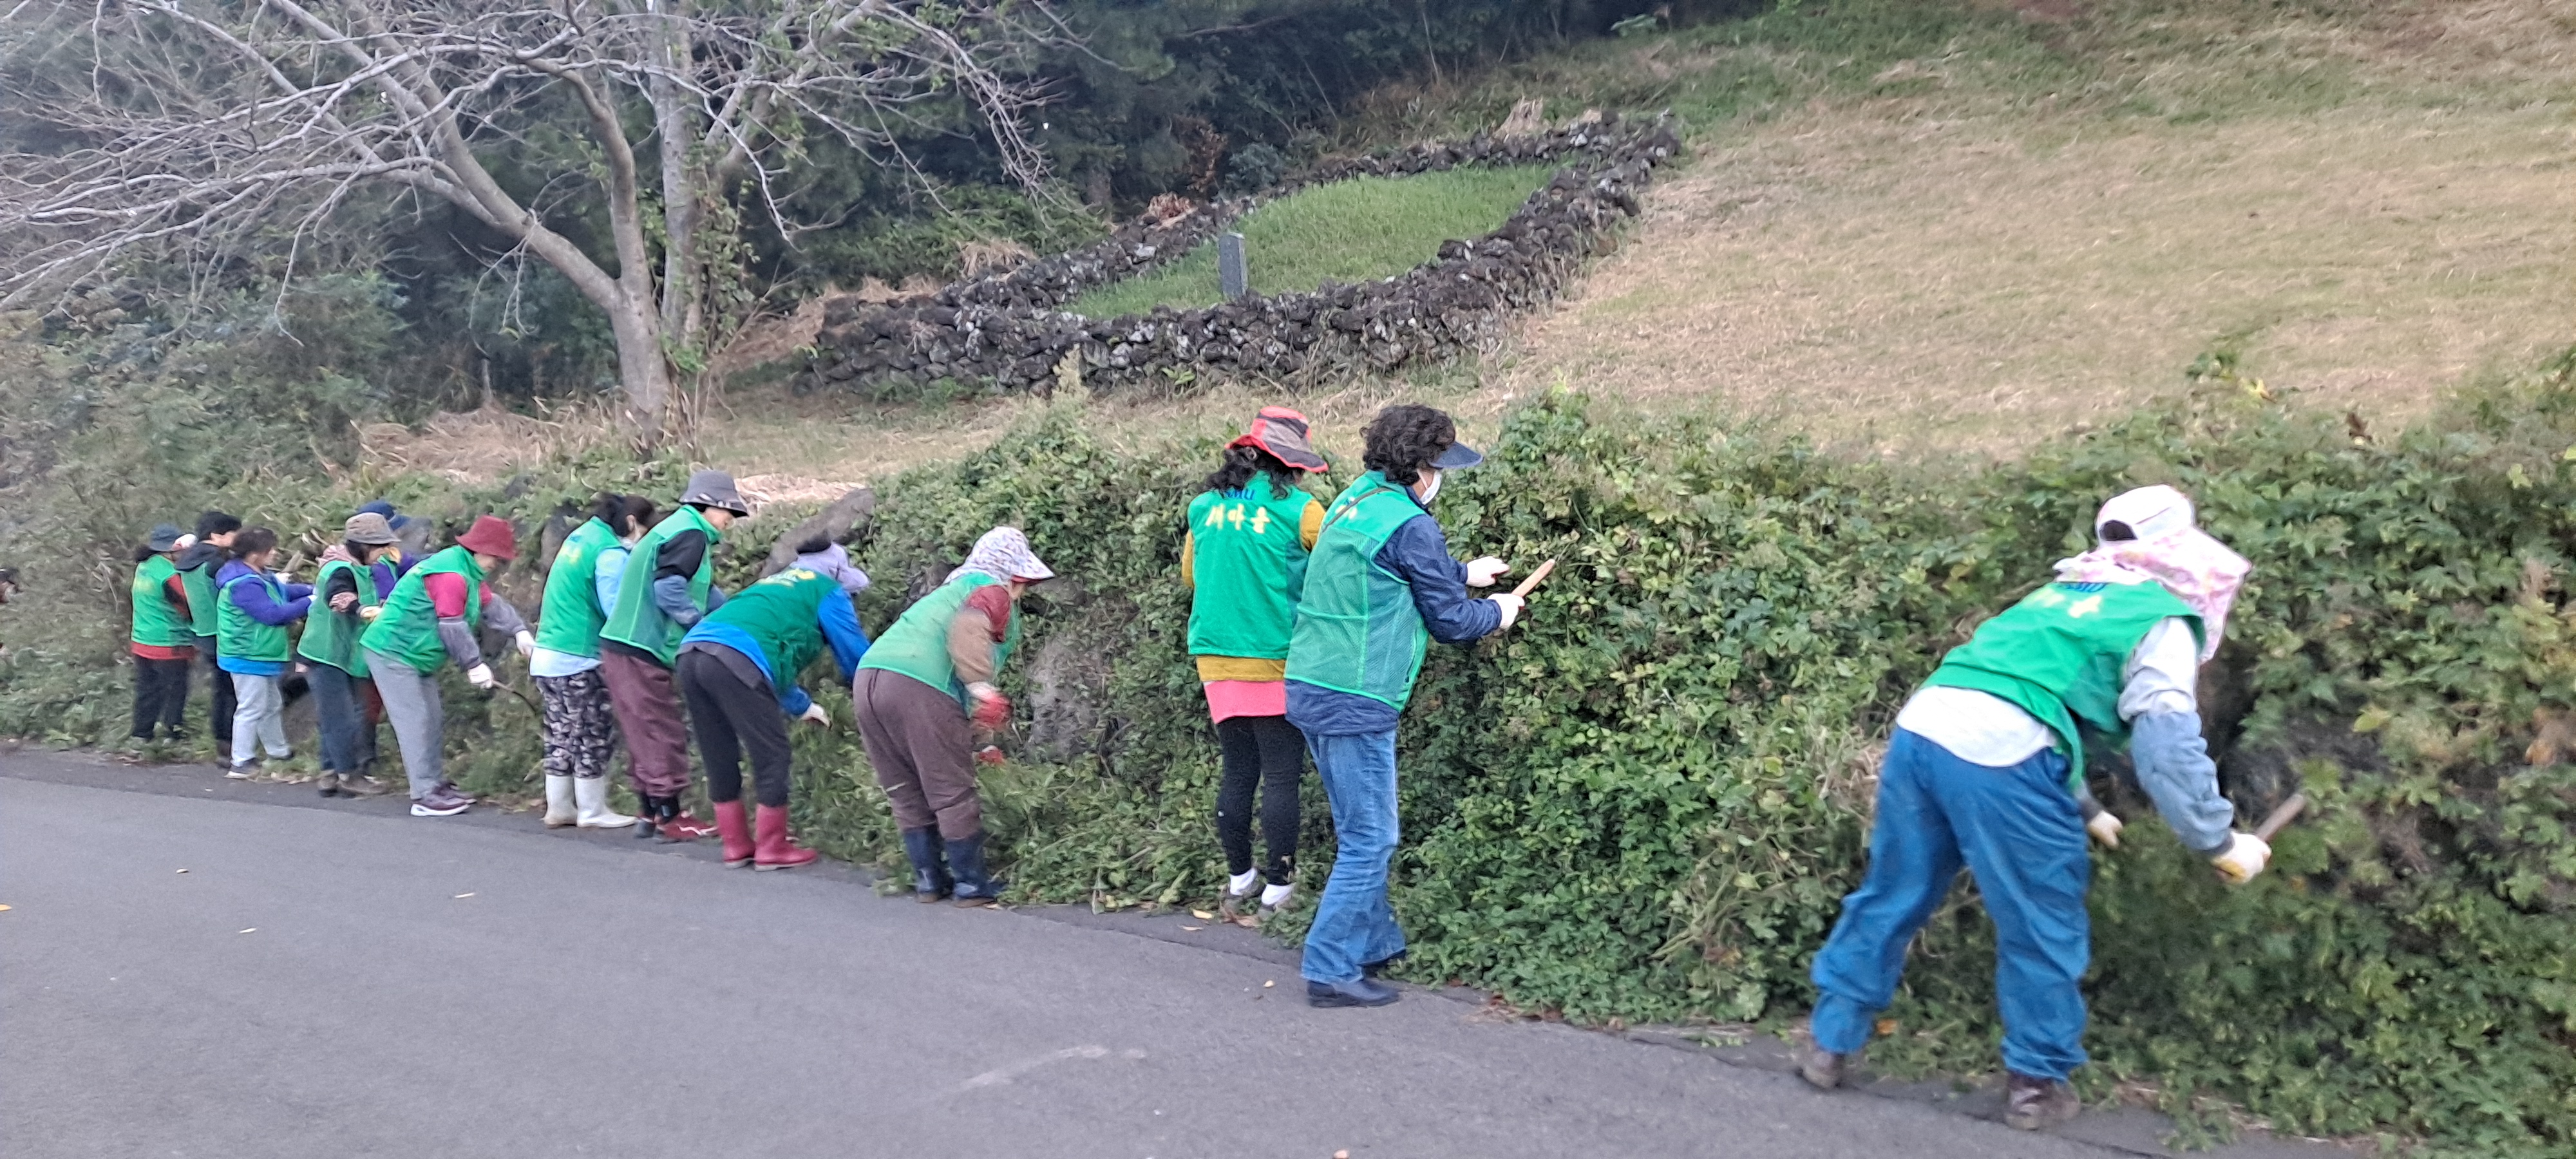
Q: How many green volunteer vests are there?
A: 13